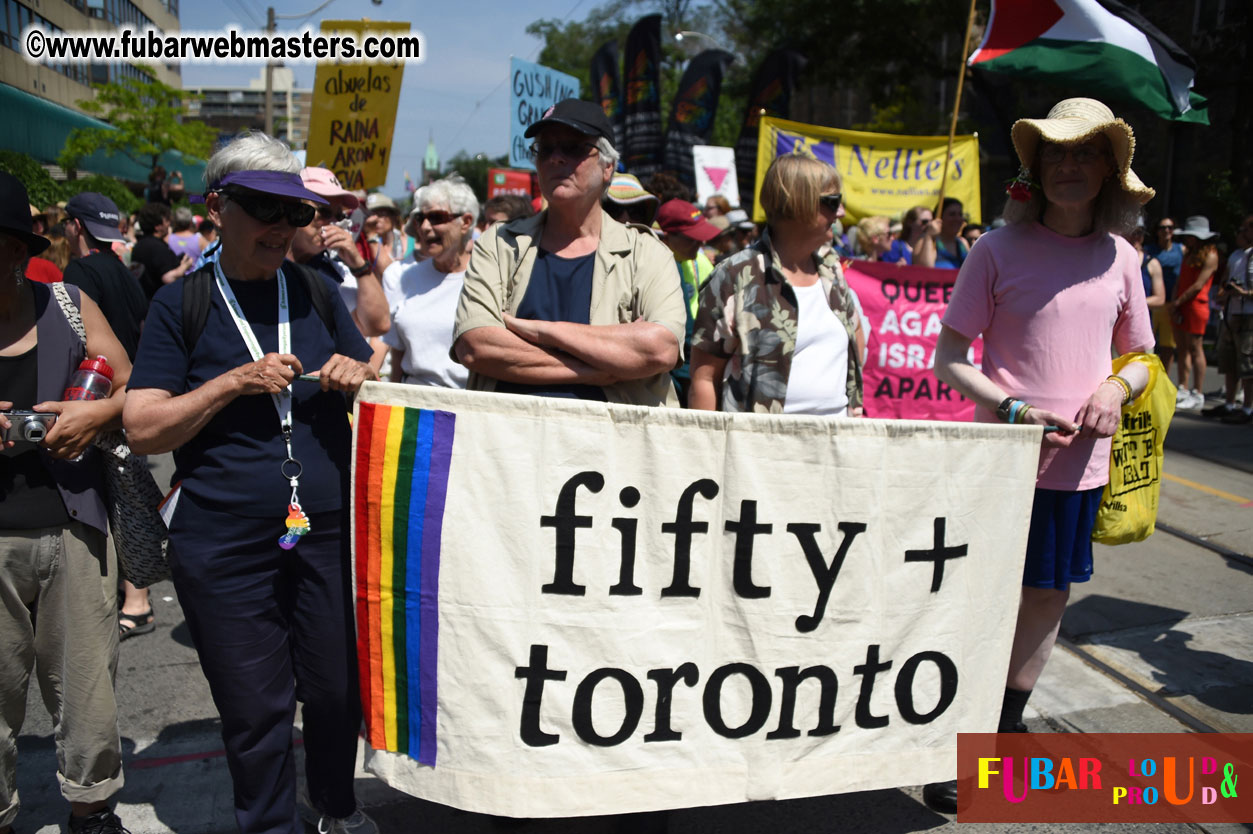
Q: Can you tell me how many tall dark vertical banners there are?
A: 4